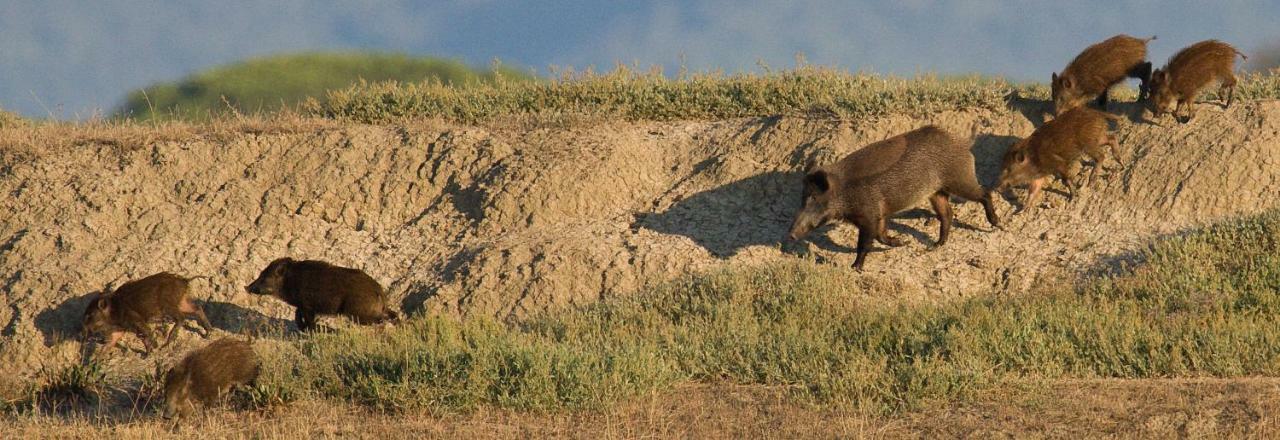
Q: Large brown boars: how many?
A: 1